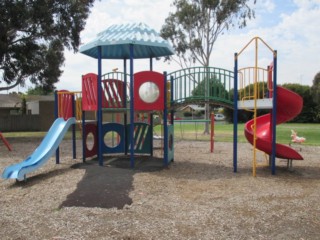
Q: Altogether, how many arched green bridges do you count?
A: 1